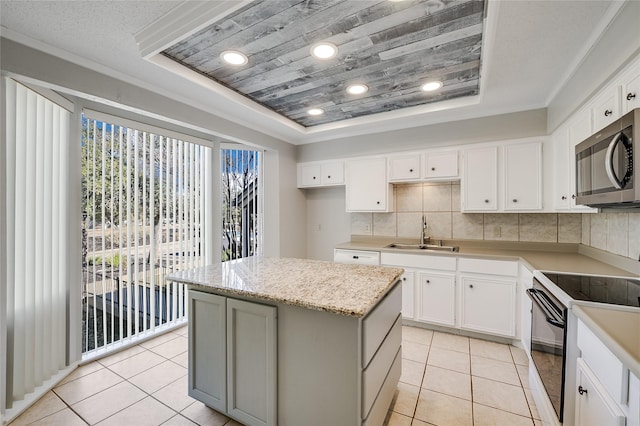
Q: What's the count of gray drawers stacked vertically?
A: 3